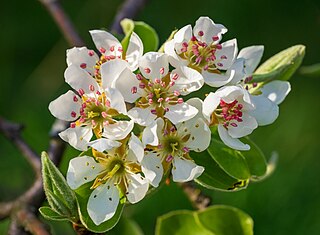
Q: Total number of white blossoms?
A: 8